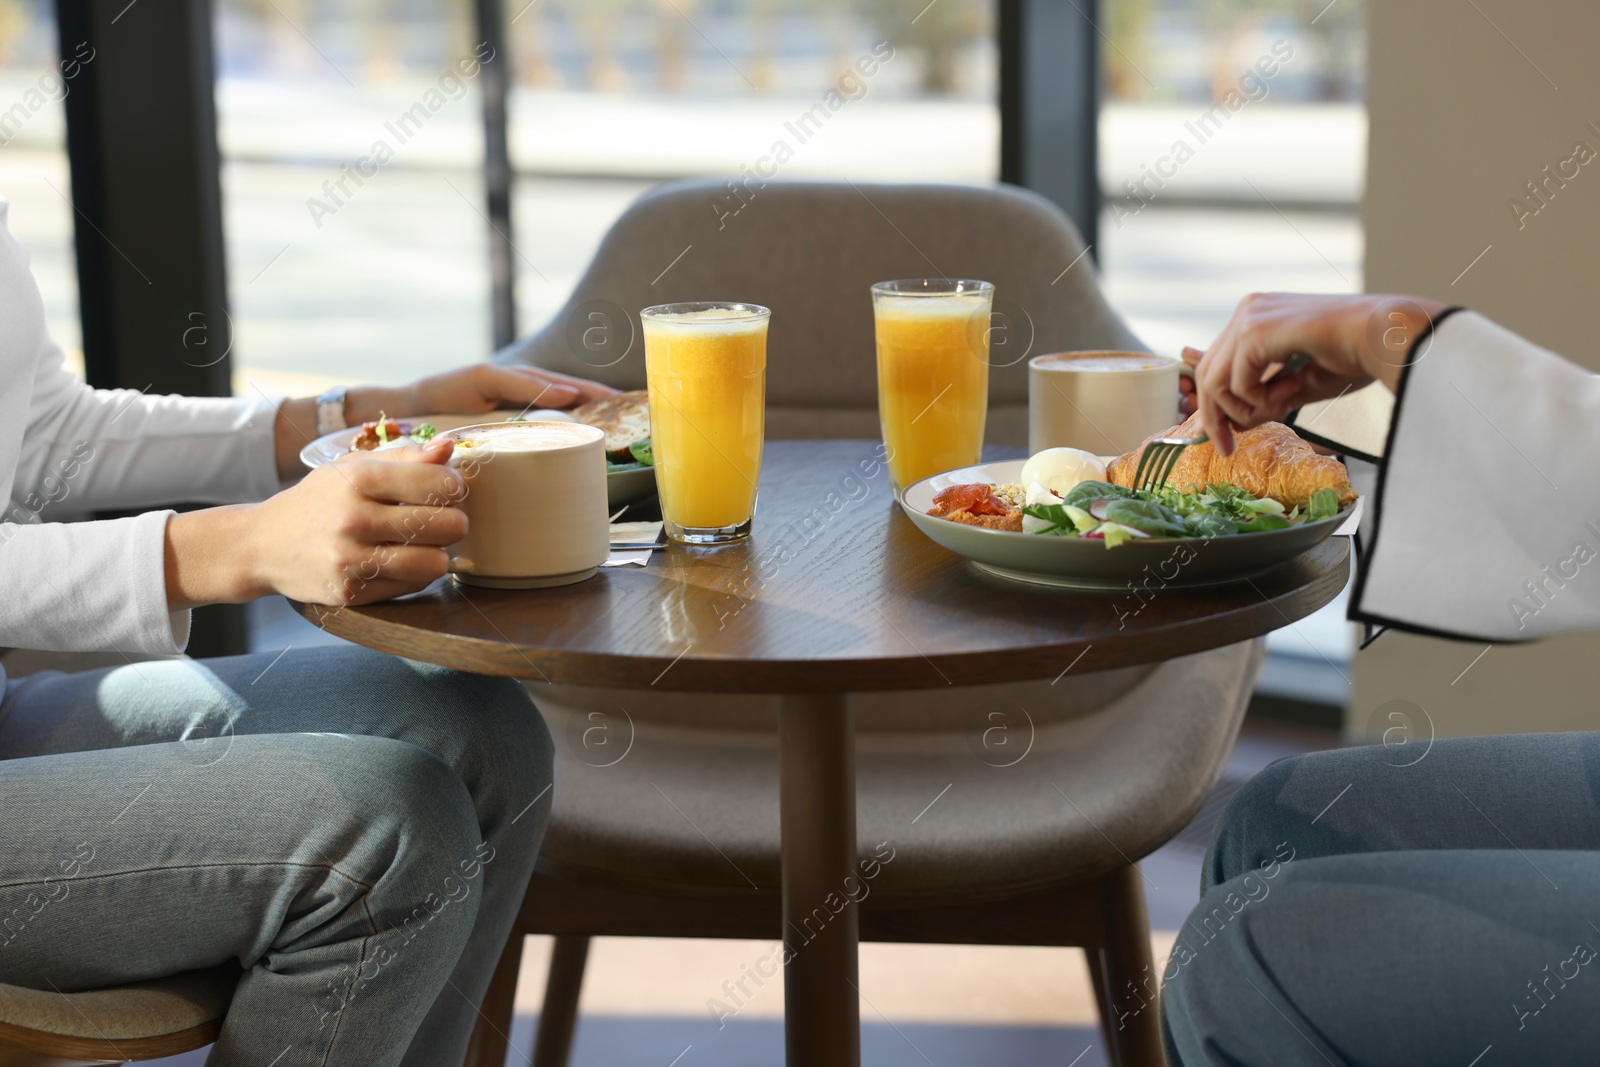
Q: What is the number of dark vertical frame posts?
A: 3